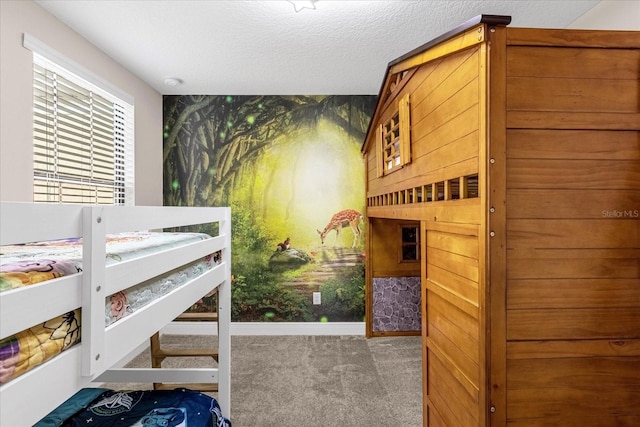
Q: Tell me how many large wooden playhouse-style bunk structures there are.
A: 1